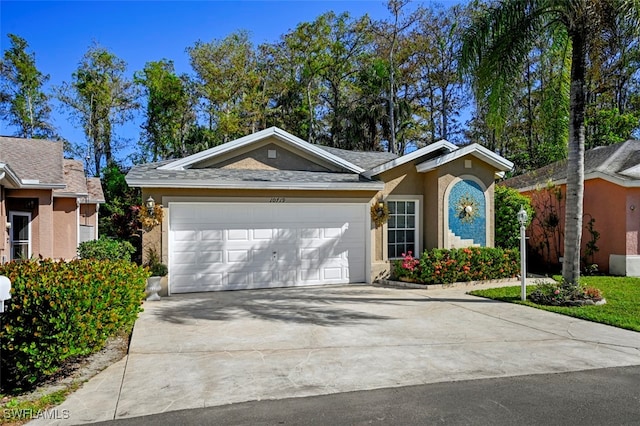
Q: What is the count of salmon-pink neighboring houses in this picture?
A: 2